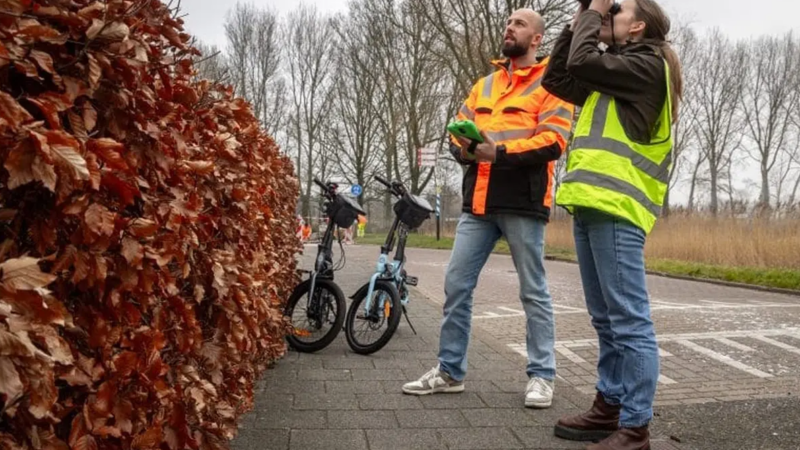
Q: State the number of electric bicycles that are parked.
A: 2